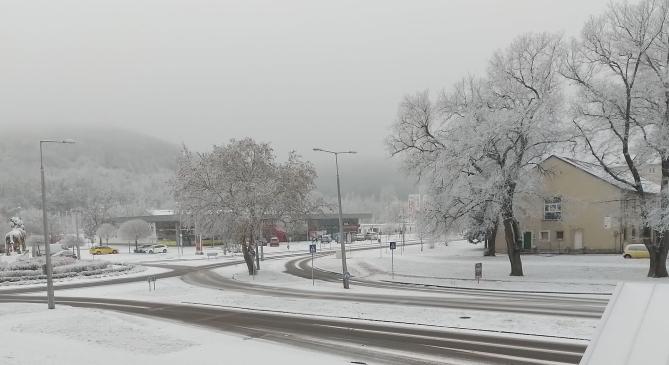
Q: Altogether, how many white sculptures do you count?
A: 1